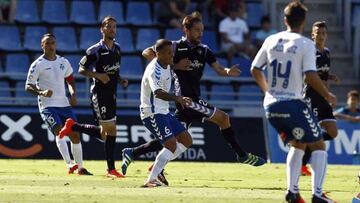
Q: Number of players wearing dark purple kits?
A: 3